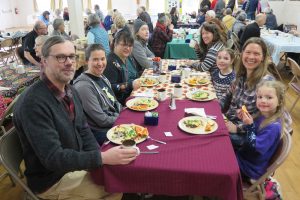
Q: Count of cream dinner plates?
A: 6